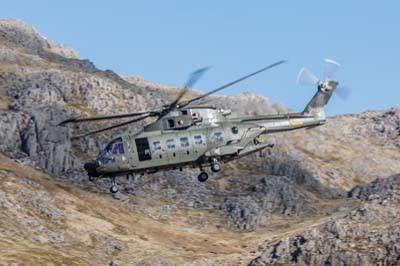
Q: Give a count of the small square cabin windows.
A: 5